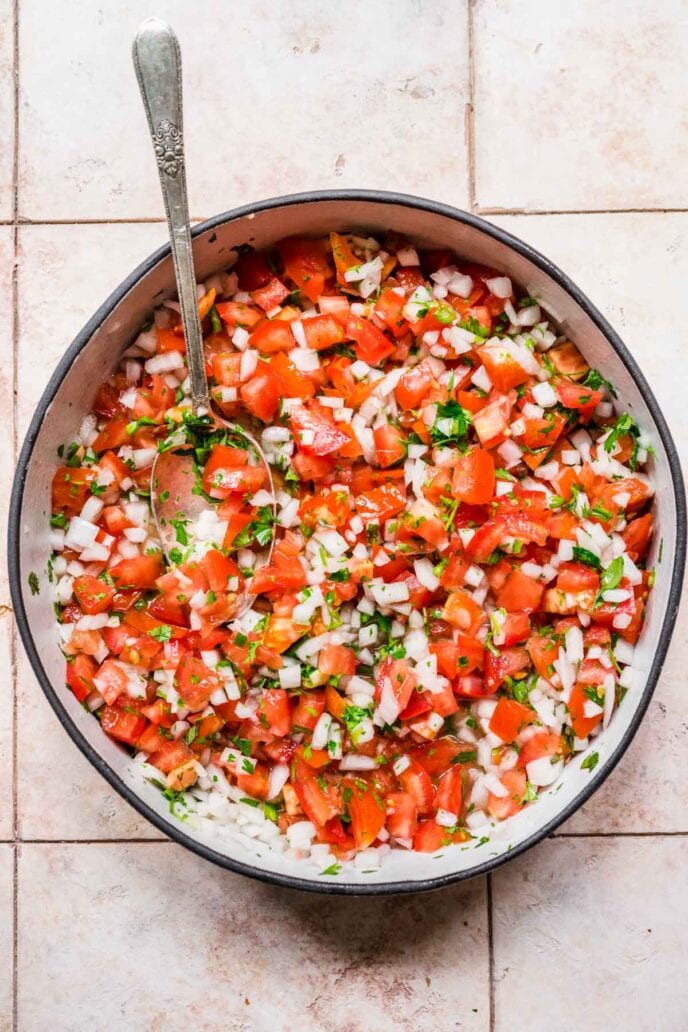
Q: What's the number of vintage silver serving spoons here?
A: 1